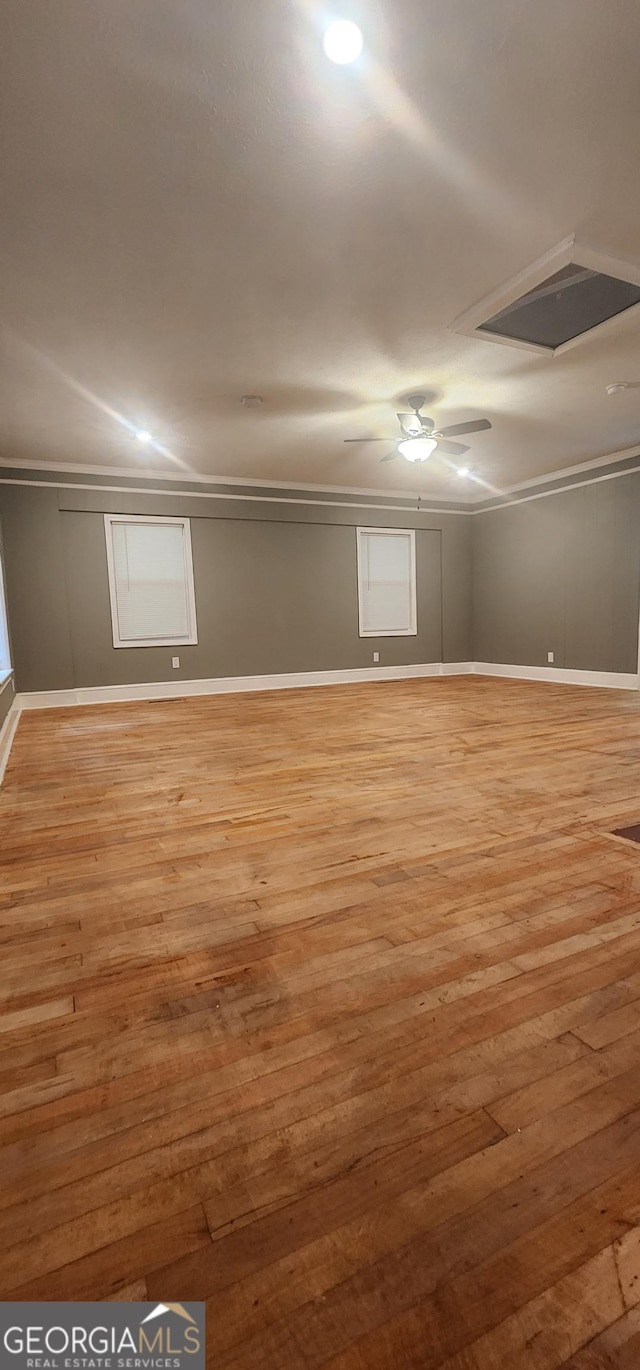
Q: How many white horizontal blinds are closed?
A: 2